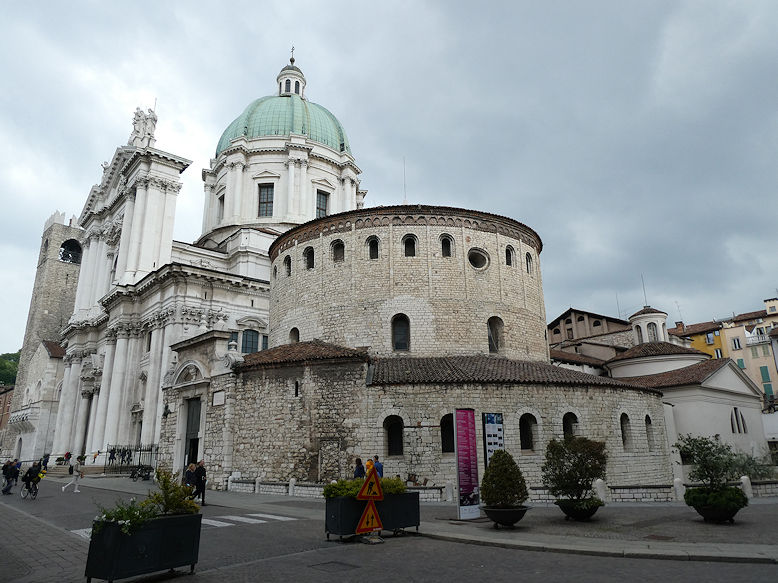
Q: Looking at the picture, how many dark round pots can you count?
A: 3